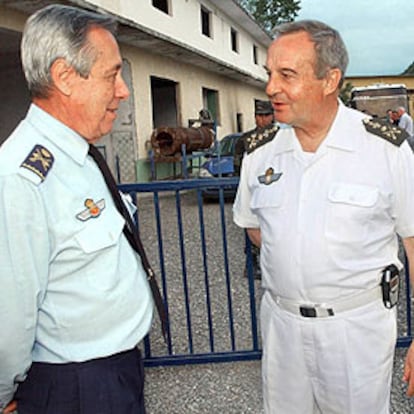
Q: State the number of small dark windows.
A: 4